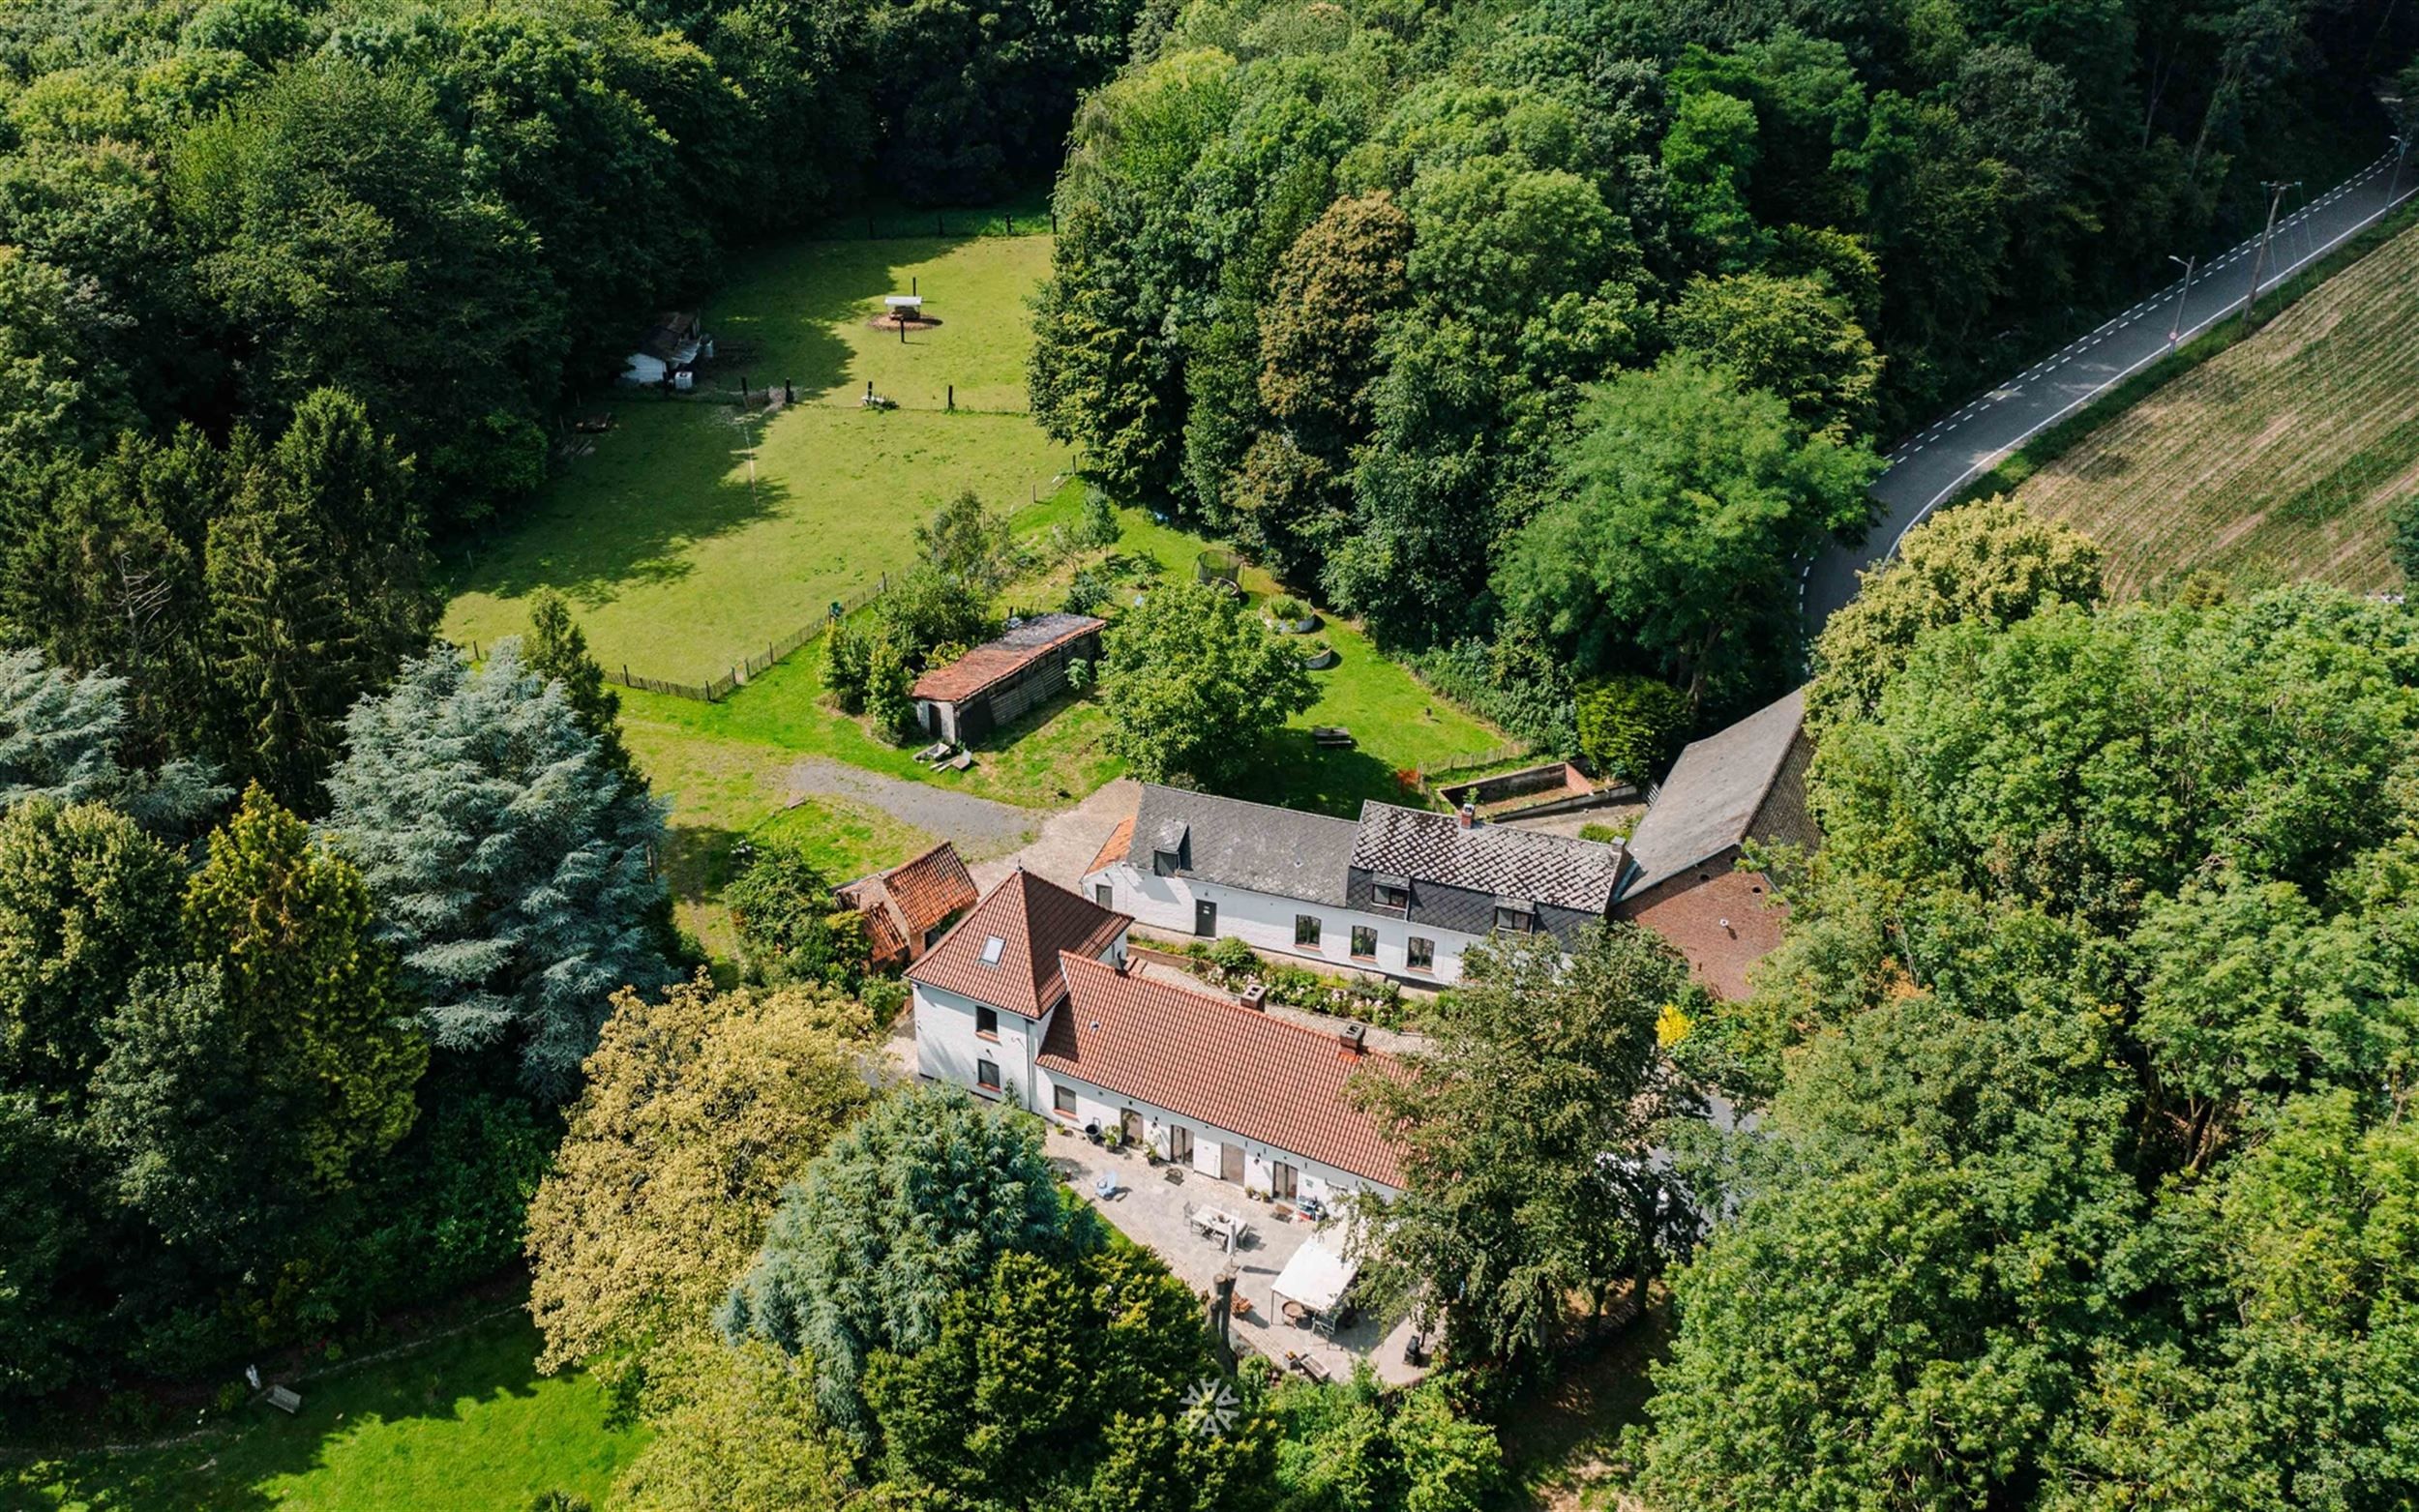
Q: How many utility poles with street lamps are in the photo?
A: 2